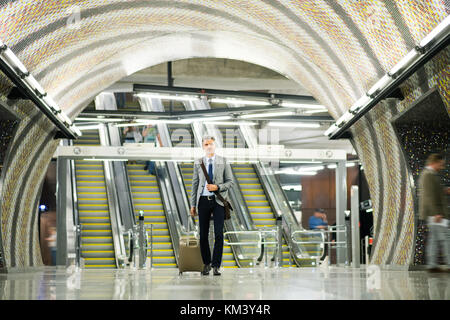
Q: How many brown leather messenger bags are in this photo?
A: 1